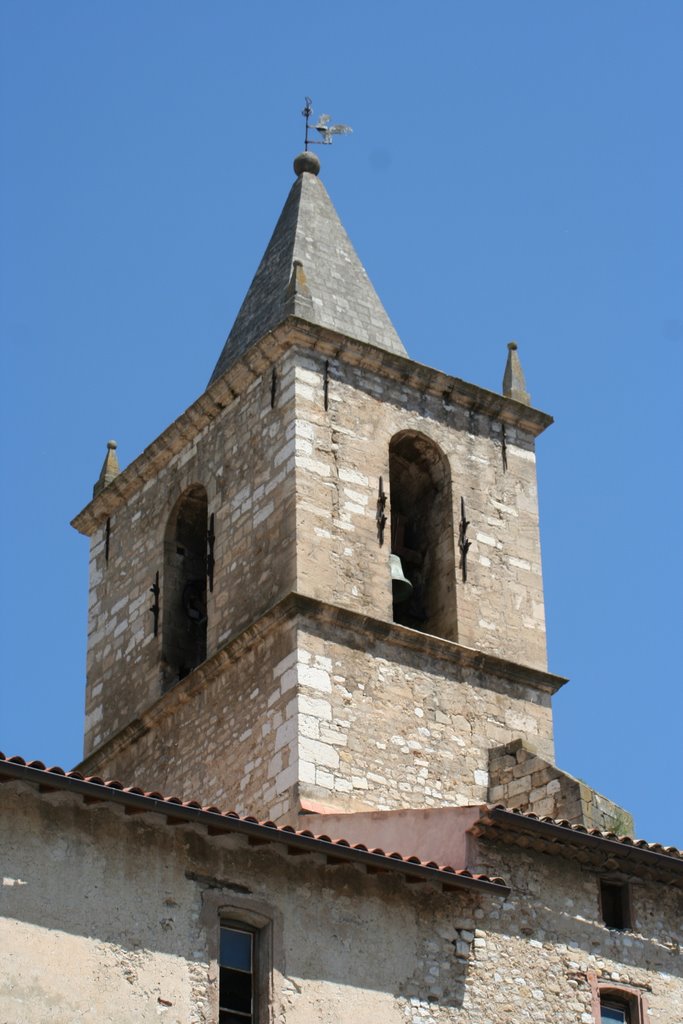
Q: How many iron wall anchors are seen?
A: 8